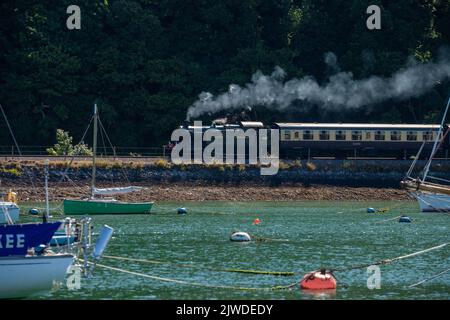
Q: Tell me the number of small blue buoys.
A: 4